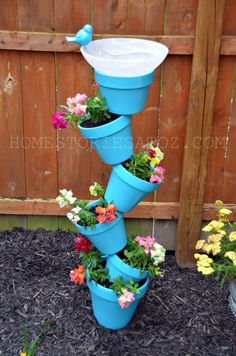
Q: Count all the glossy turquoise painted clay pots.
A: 6